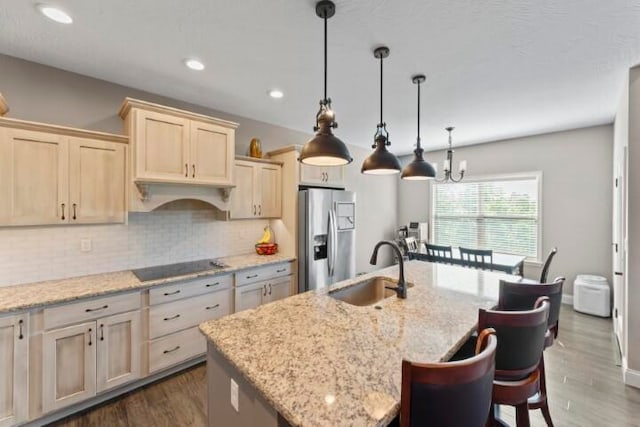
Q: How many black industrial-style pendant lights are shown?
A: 3